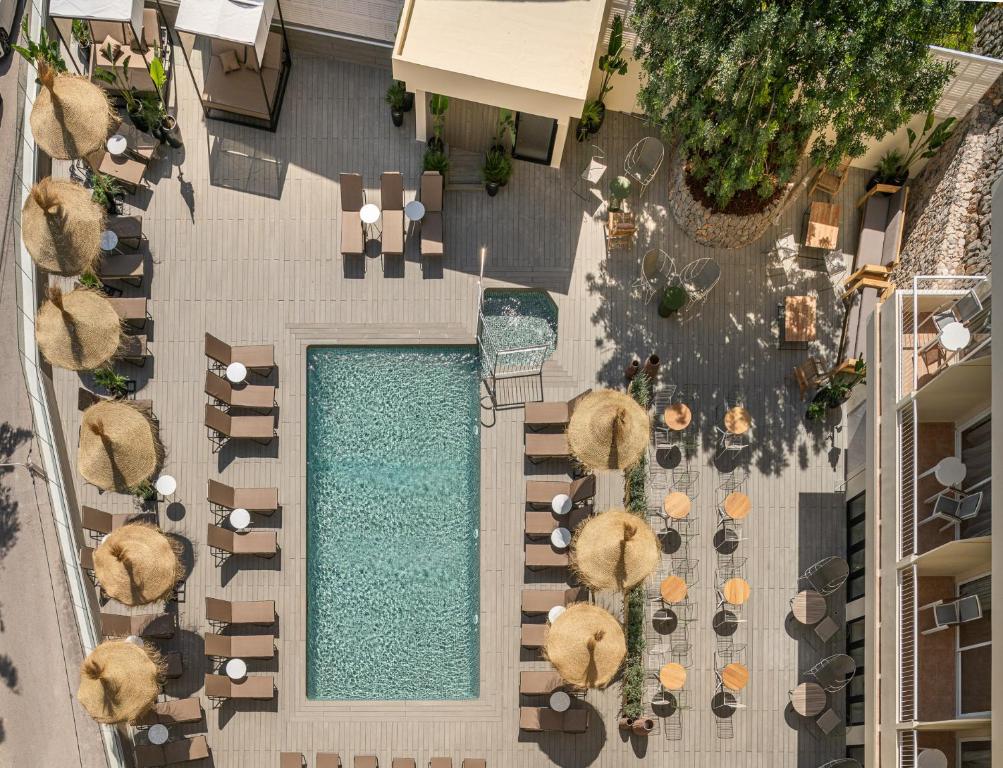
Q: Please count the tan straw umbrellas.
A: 9